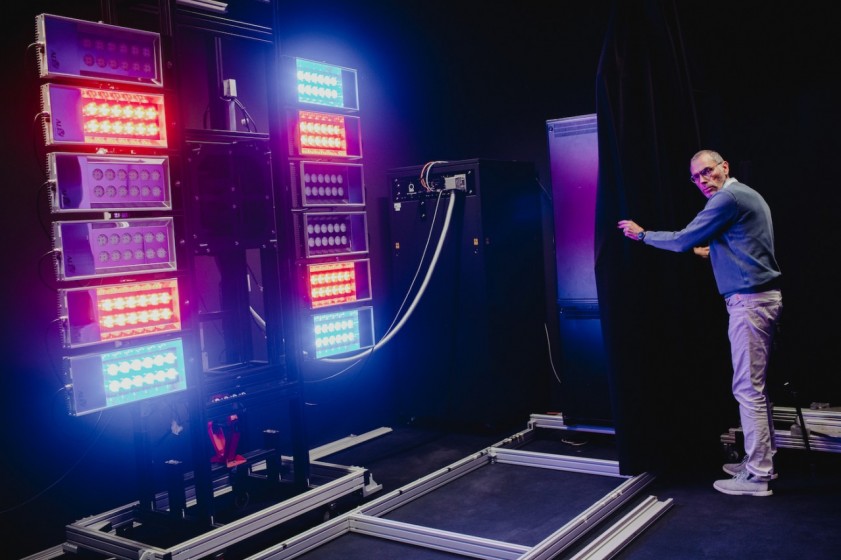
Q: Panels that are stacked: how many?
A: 12